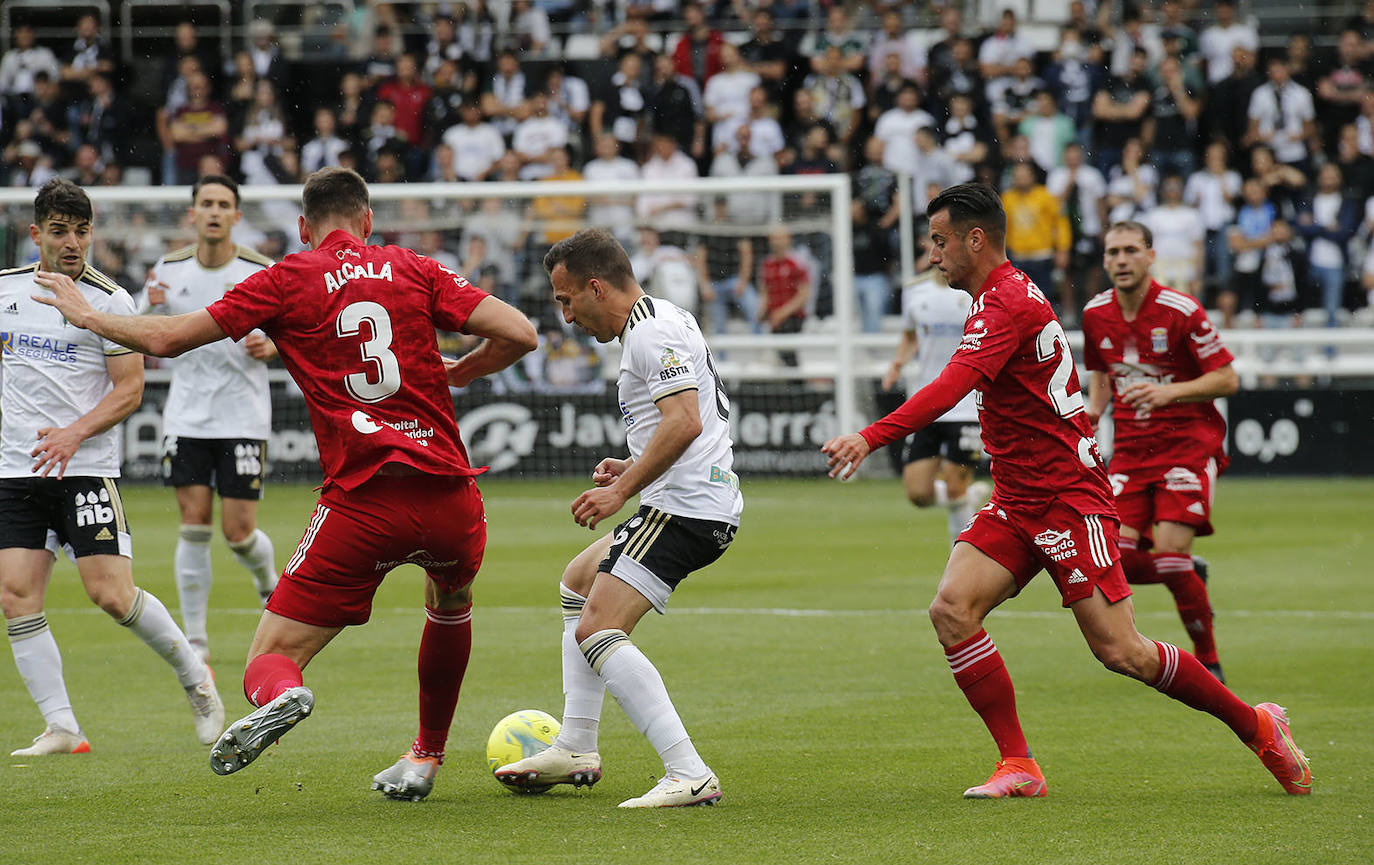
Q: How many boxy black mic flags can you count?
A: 0